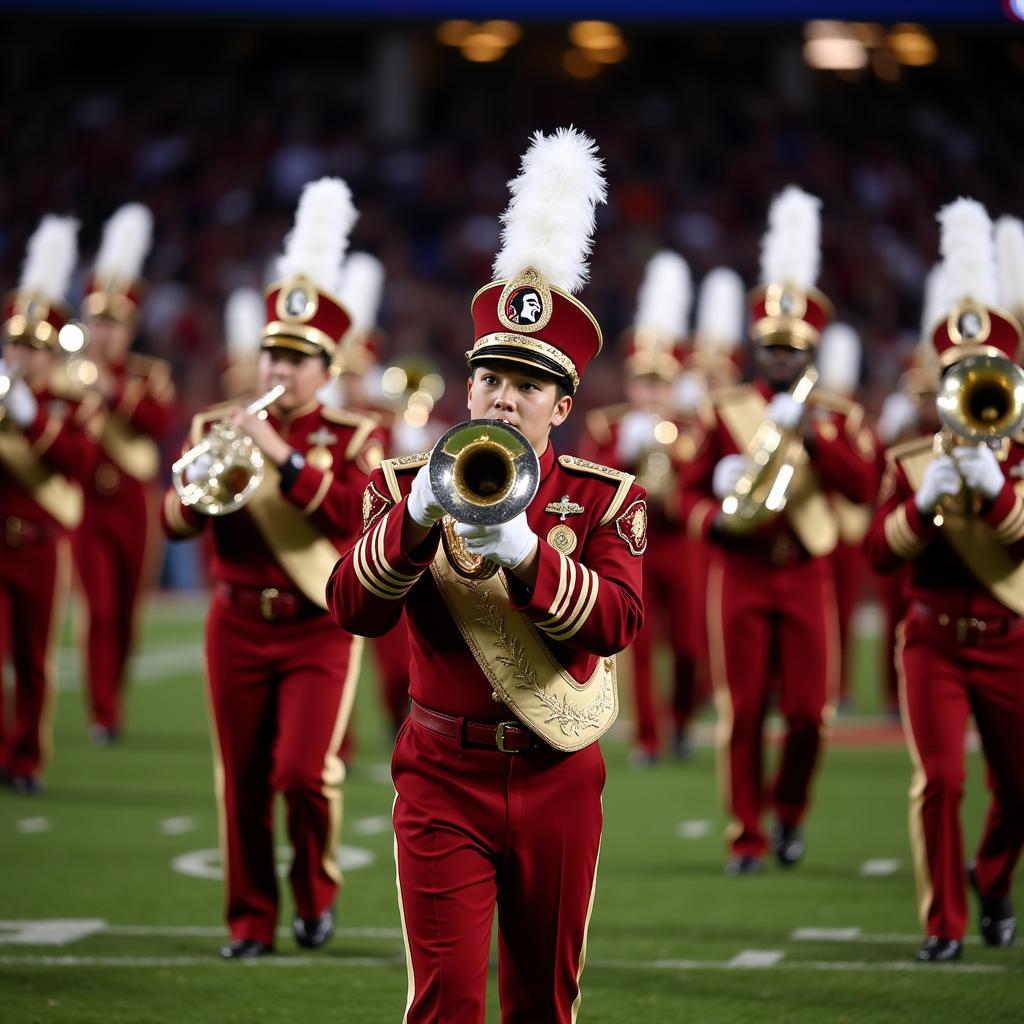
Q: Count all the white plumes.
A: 13